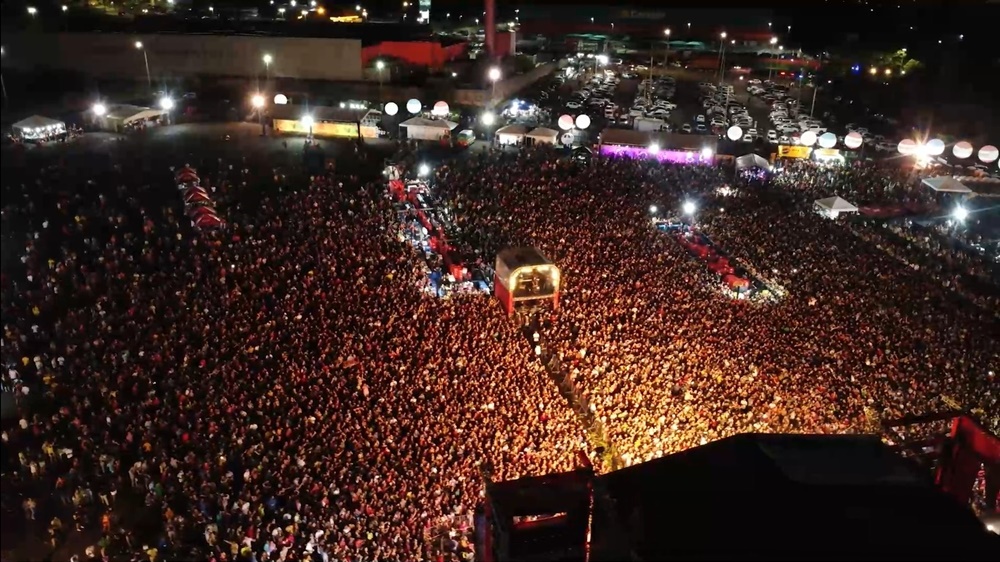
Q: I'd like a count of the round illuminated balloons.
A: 14